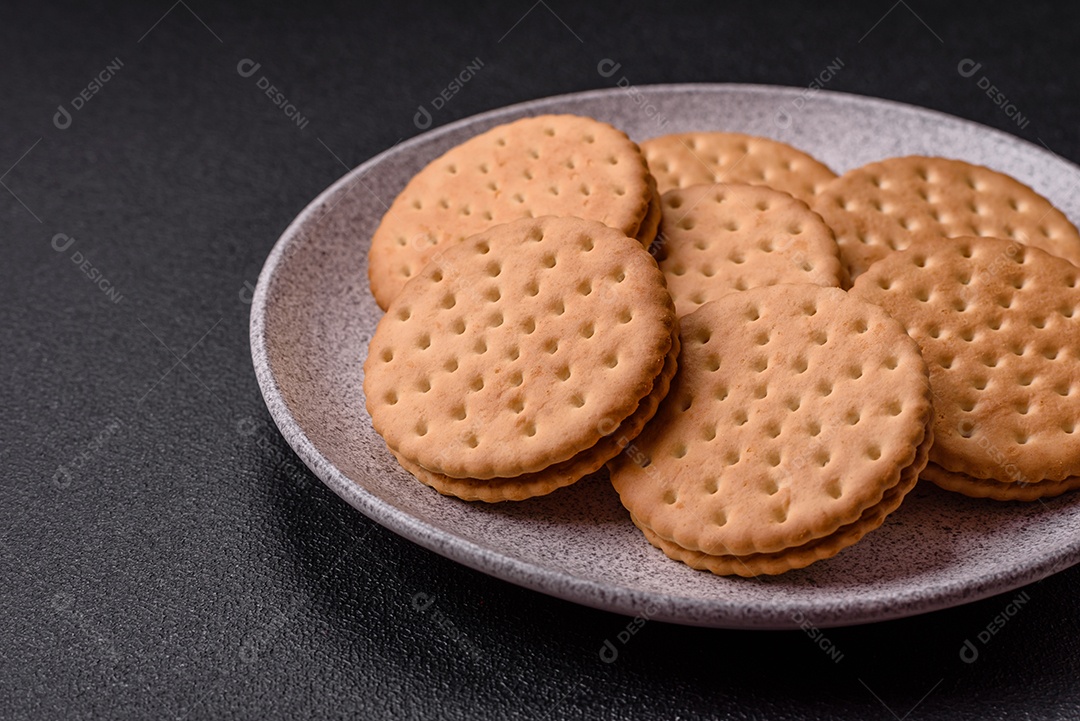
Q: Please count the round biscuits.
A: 7